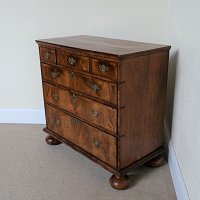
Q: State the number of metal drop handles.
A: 9